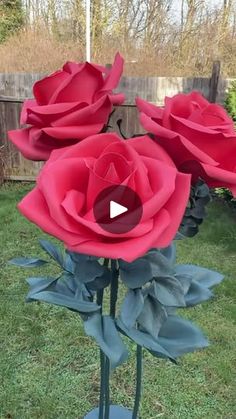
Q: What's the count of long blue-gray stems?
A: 3